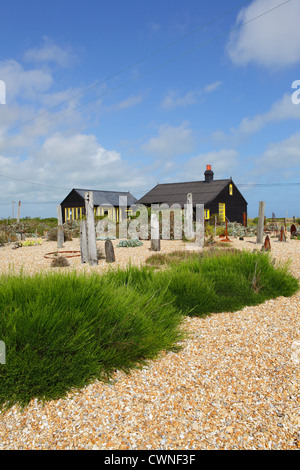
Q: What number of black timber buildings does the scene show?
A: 2